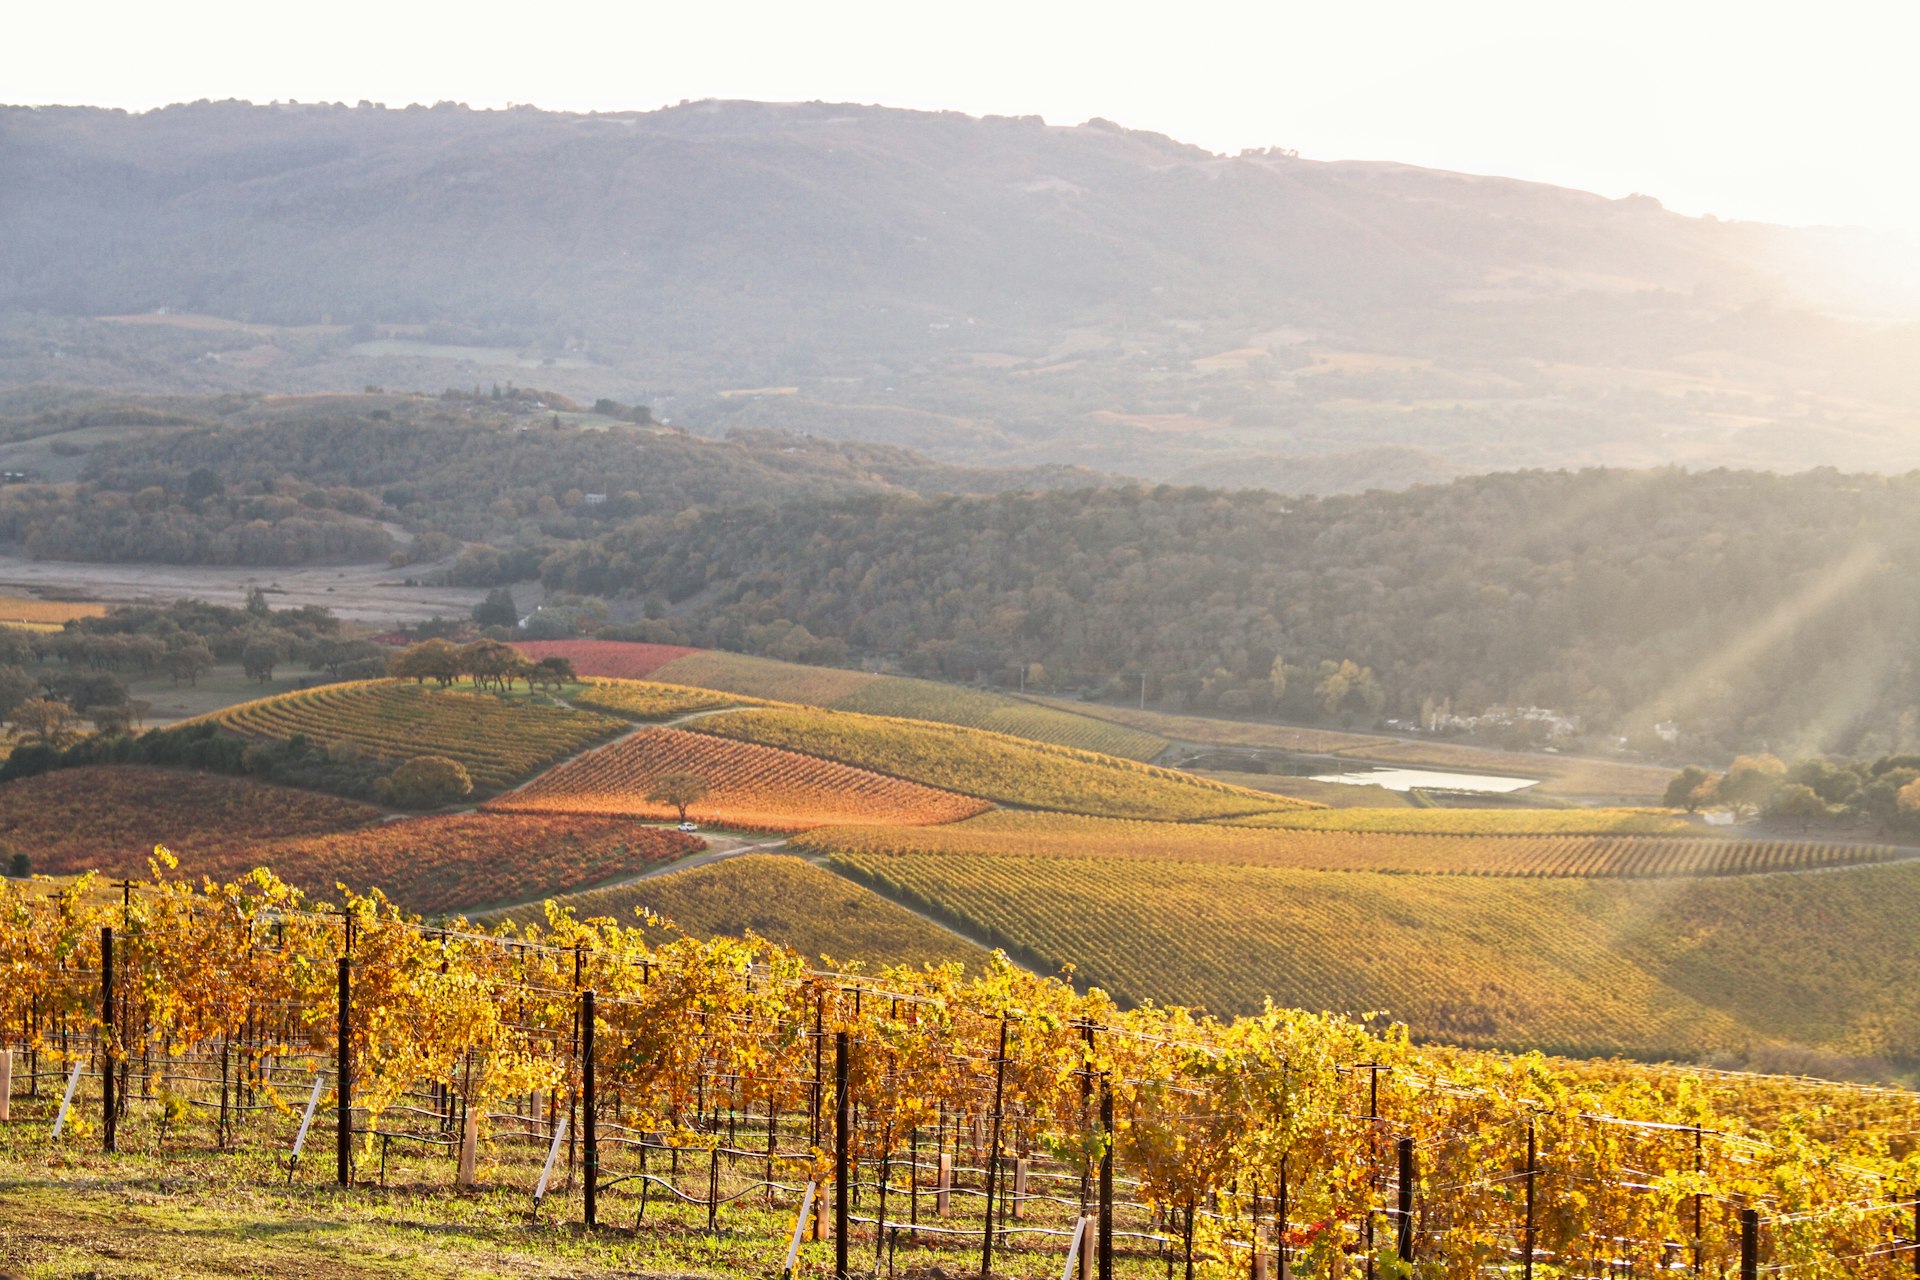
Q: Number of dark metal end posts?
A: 7